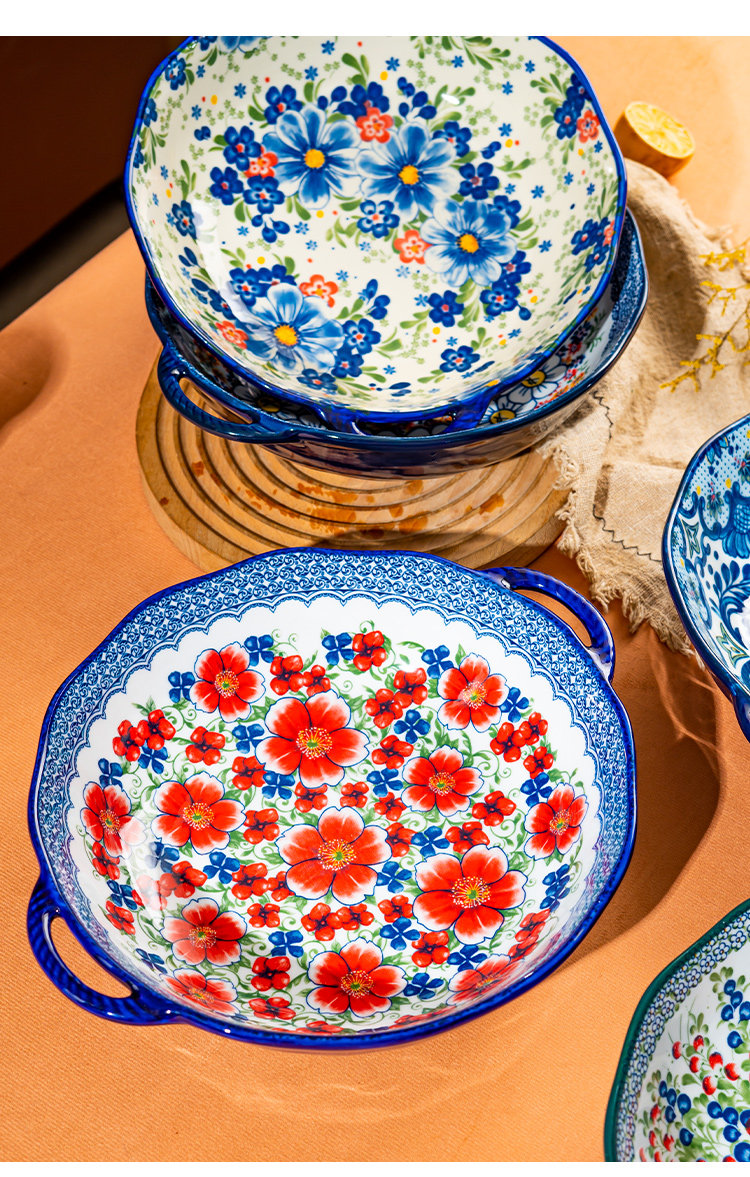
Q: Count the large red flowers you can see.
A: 13